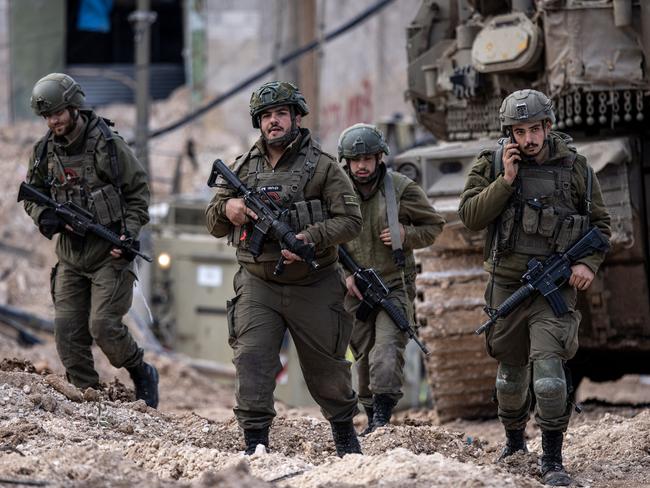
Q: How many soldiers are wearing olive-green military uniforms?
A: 4